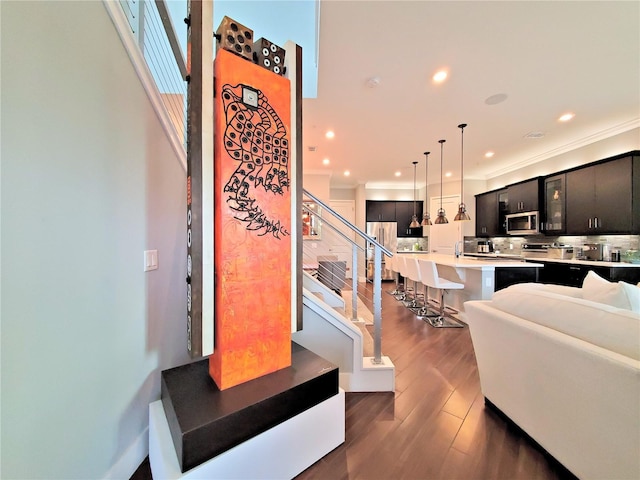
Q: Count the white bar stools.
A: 5